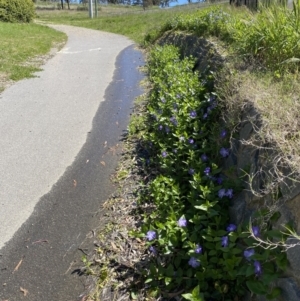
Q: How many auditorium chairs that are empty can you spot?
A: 0